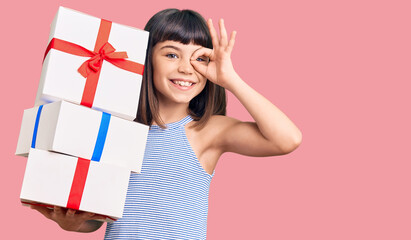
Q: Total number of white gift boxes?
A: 3